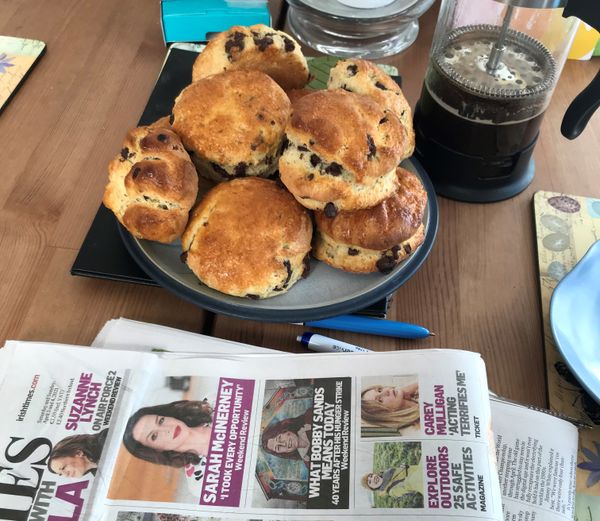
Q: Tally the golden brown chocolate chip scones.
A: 7